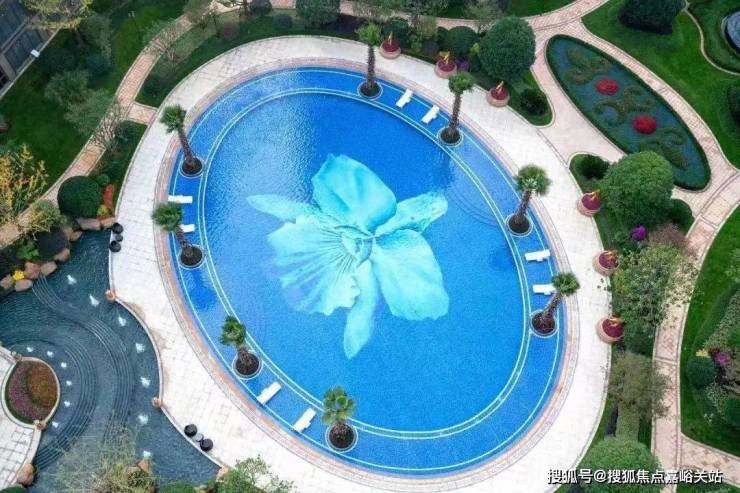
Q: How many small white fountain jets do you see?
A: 13